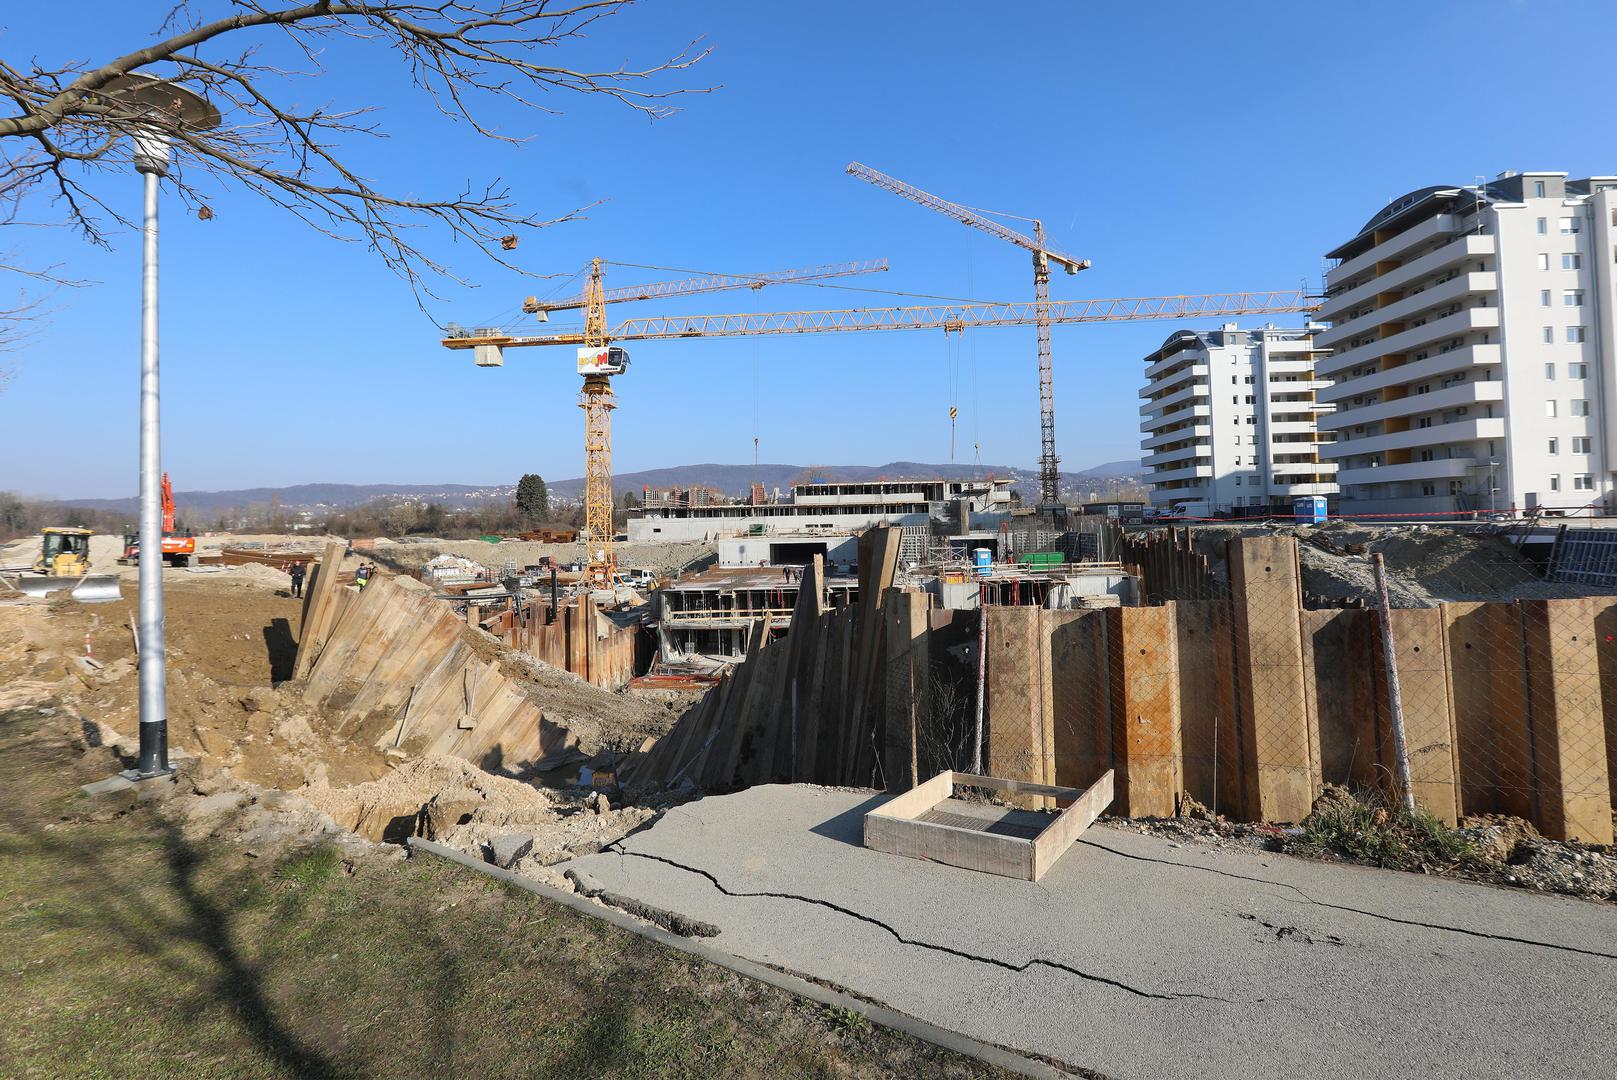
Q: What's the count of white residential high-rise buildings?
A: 2